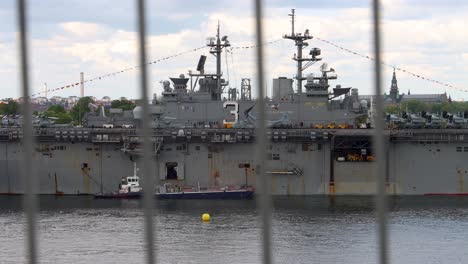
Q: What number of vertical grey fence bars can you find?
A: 4